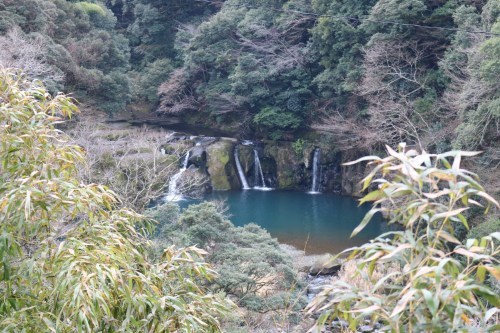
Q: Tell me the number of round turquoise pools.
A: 1